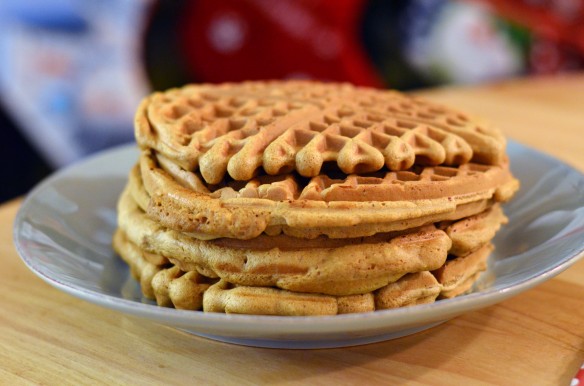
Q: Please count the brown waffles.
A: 4